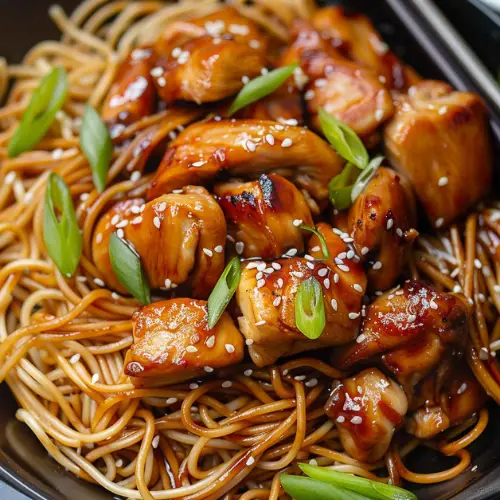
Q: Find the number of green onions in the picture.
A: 13